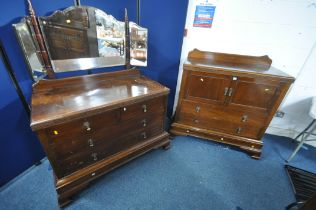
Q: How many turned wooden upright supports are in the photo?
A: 2